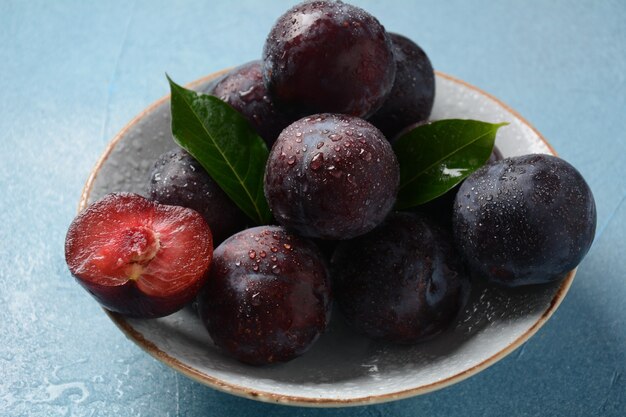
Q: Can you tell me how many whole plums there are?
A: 9